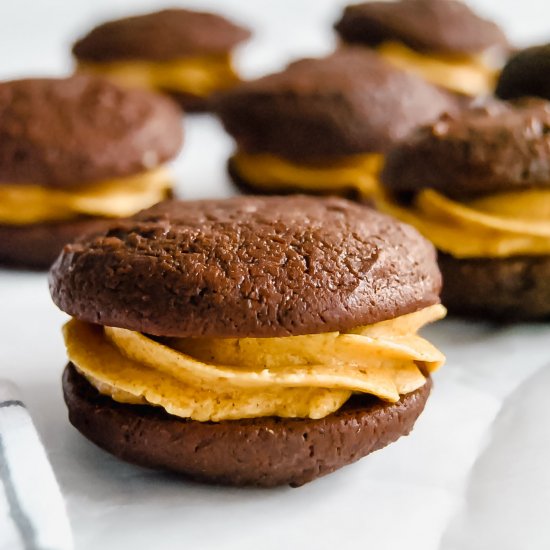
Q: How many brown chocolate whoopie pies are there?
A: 7